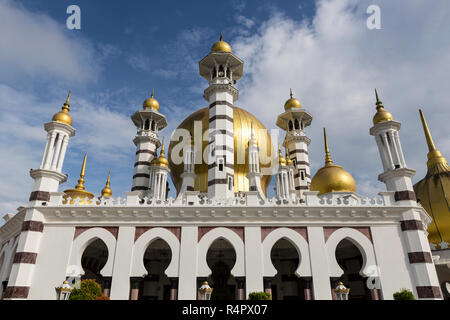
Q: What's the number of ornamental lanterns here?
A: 3